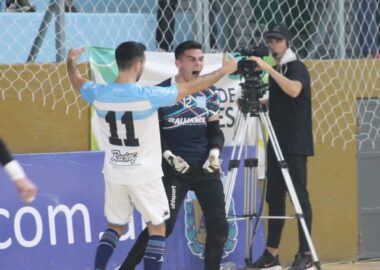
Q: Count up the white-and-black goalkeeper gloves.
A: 2